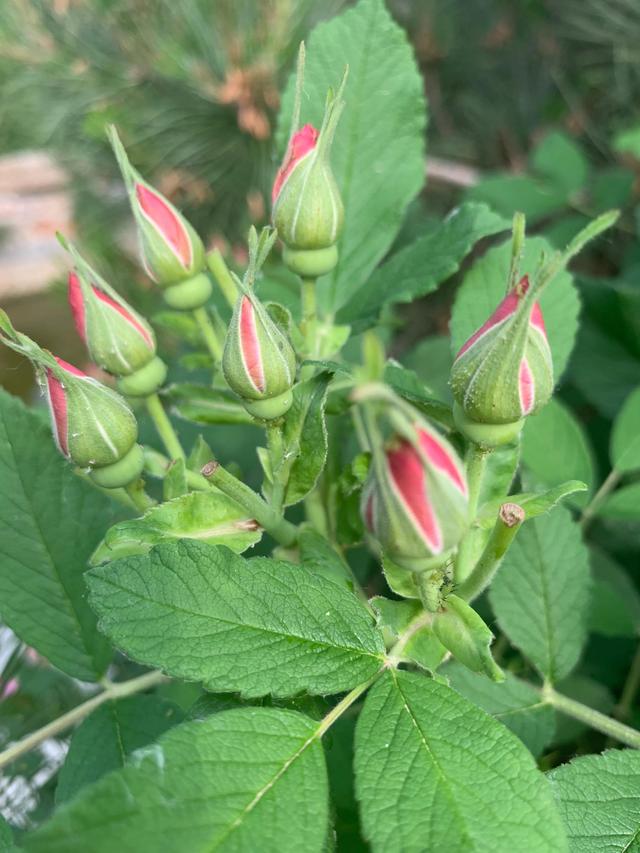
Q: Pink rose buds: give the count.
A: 7